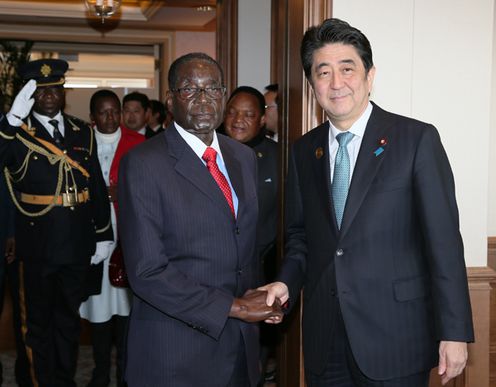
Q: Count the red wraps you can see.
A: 1